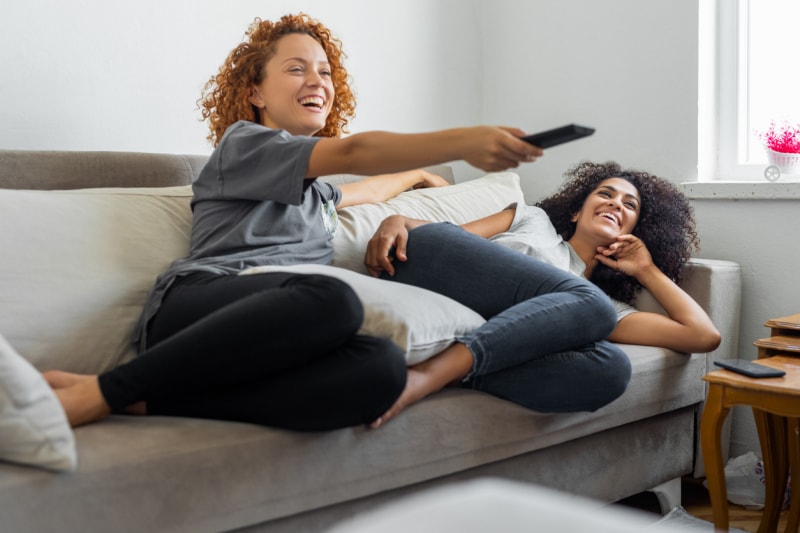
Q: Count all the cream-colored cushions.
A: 4